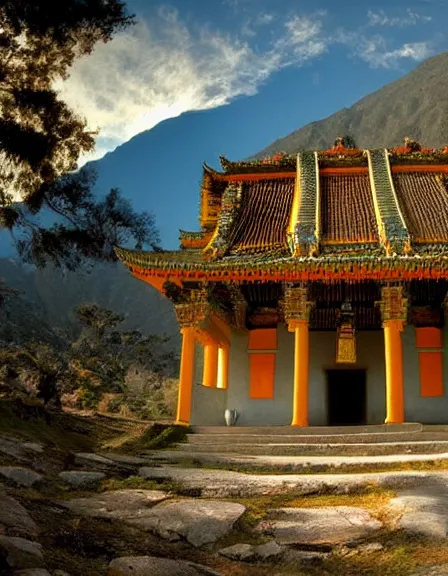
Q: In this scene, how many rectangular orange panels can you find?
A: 4